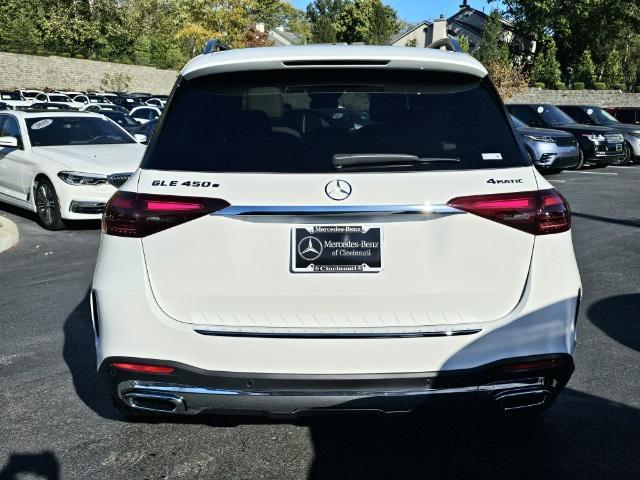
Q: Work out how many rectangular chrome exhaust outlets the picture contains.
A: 2